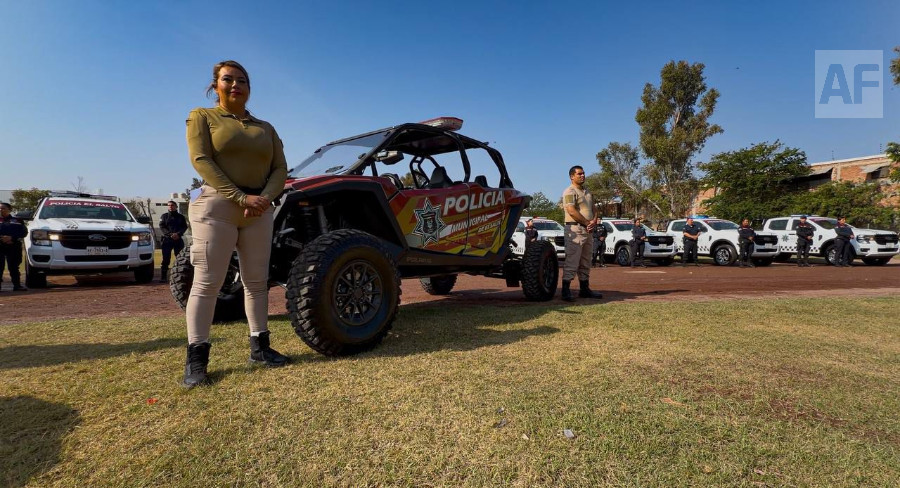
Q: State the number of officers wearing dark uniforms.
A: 9